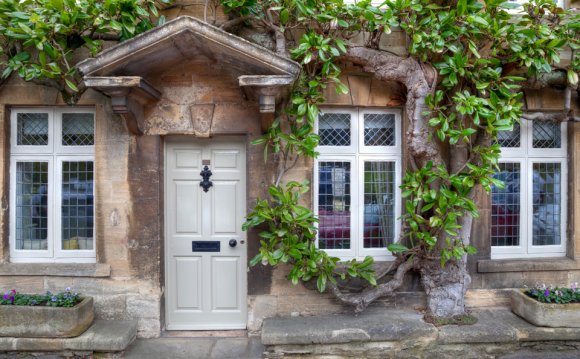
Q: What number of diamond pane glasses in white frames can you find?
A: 6